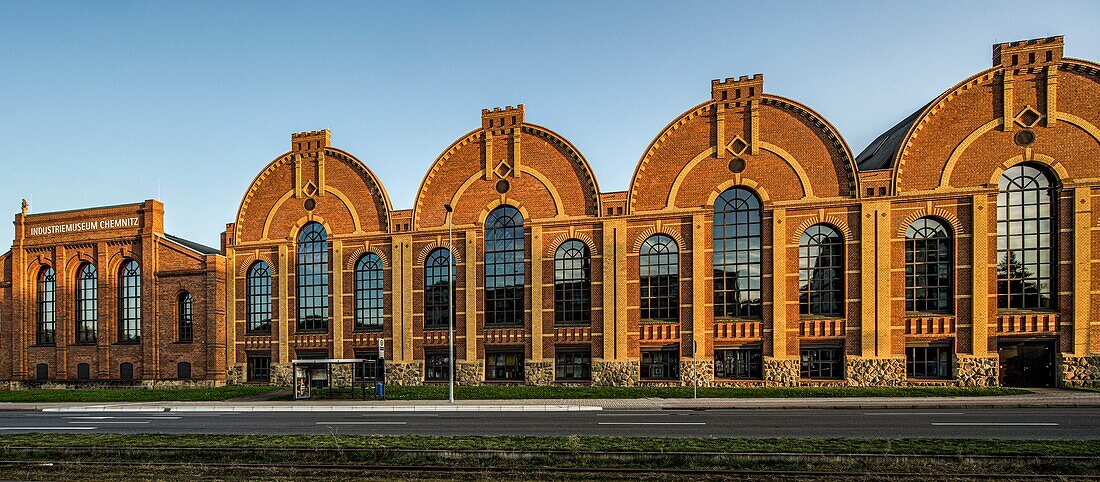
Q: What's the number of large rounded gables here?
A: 4